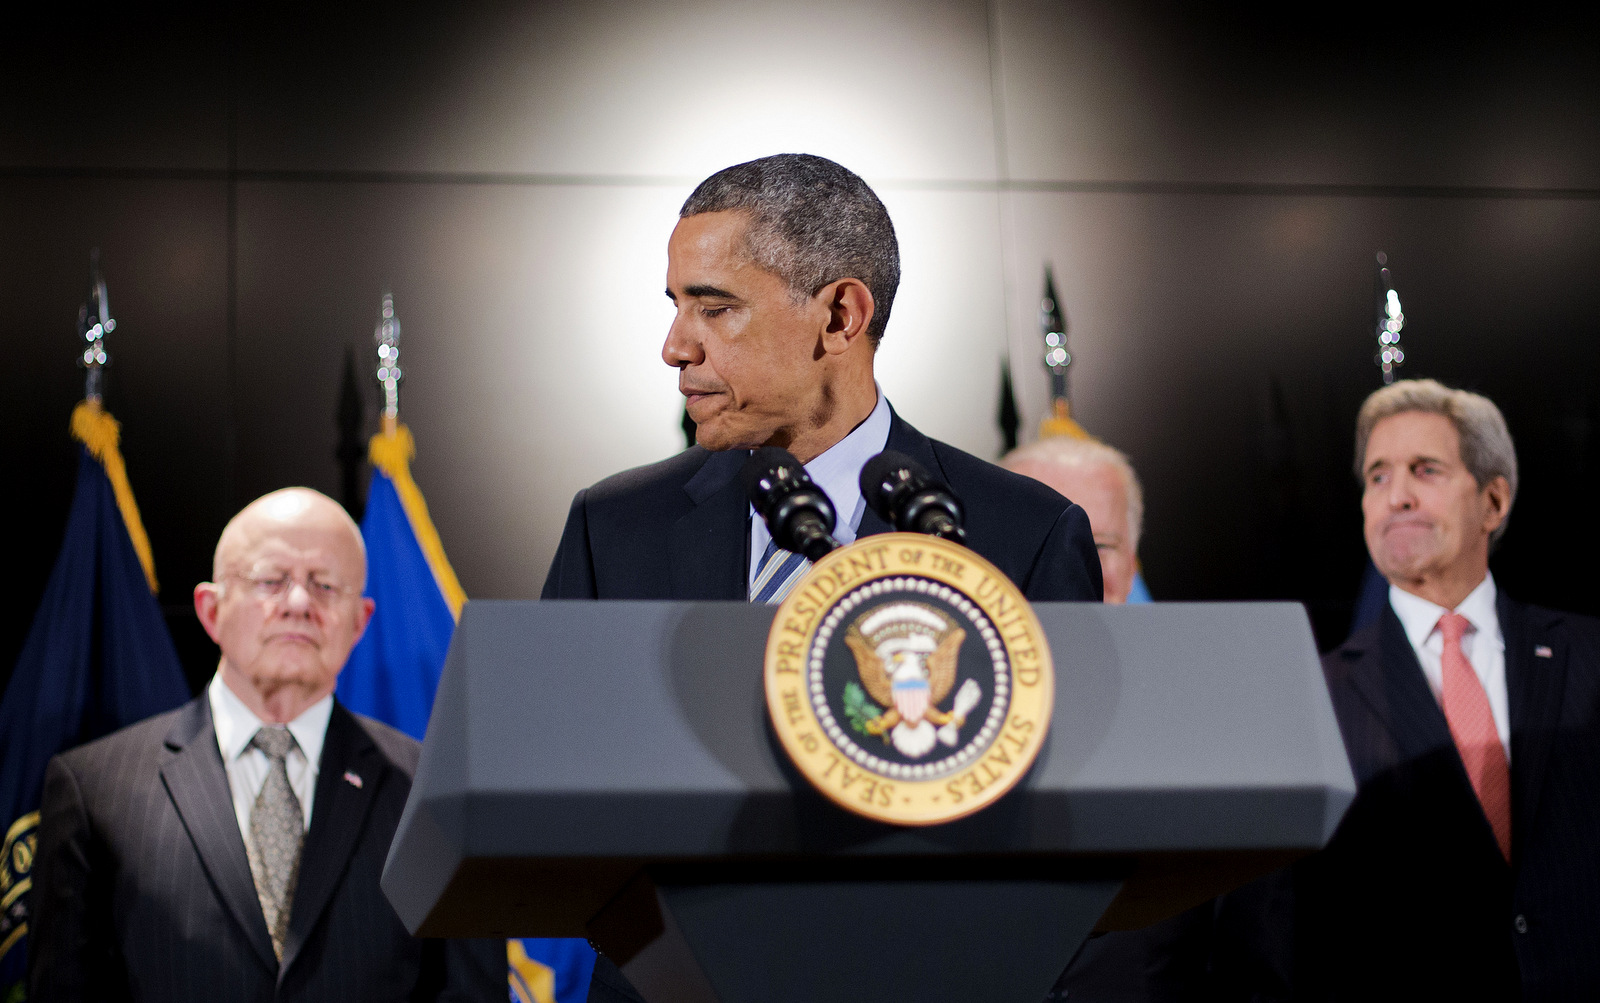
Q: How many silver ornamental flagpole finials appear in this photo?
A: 4